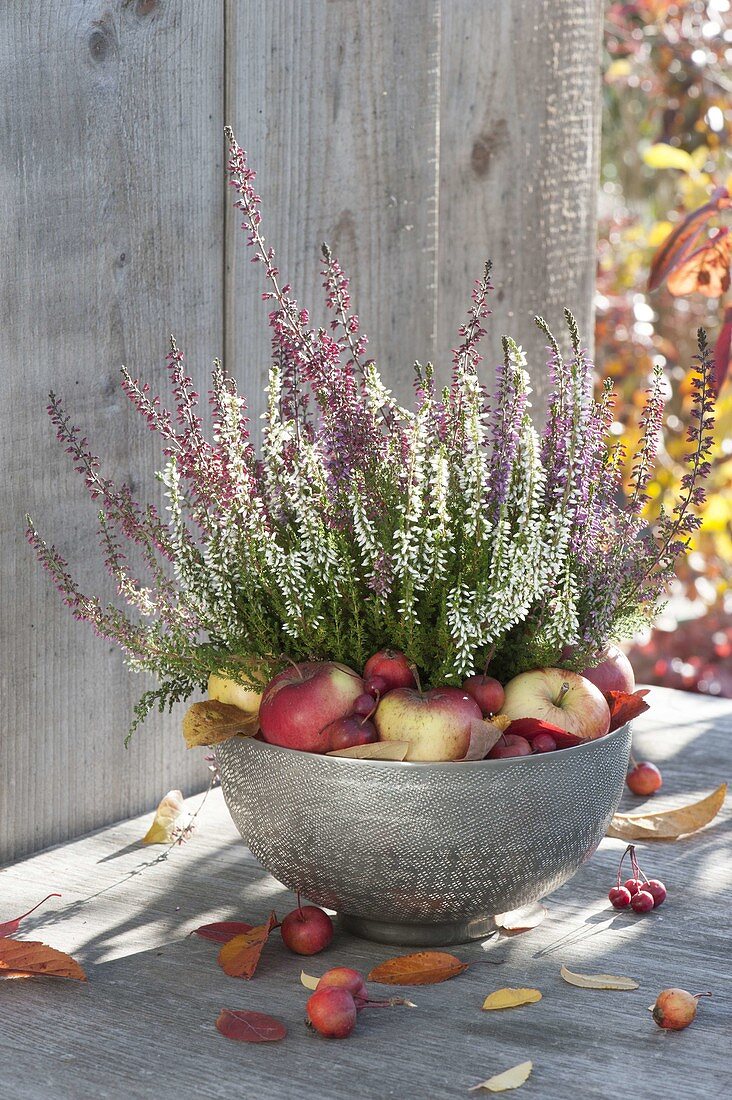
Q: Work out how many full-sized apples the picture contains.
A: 5